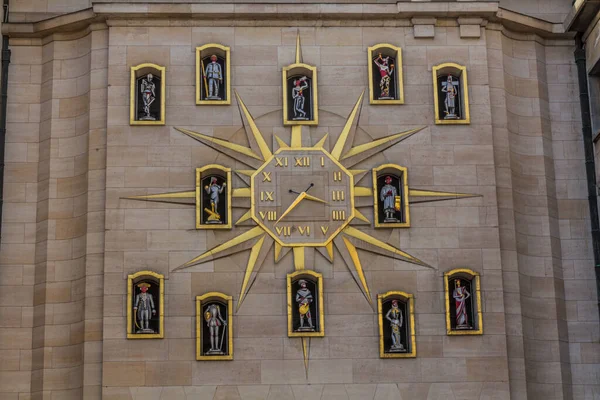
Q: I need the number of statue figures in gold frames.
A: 12